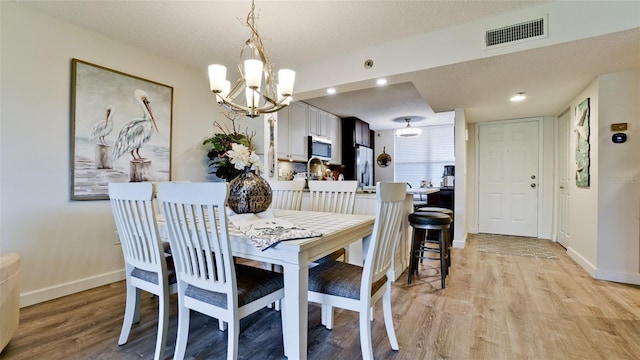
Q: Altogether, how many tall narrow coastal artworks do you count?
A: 1